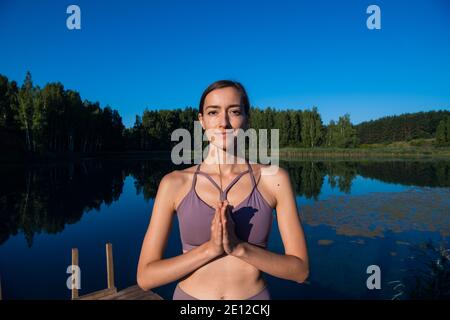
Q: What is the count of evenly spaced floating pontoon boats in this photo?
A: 0